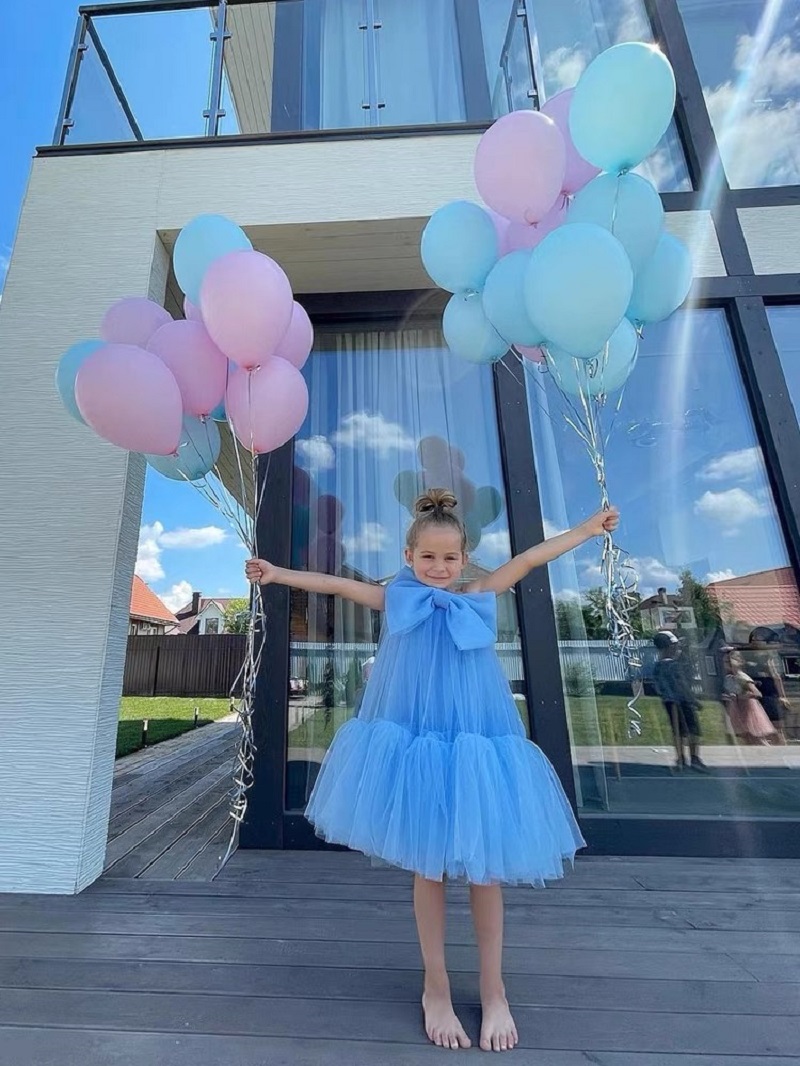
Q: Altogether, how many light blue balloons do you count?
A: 12